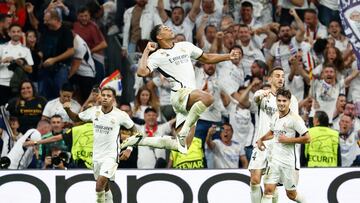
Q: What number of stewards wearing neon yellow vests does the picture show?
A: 3